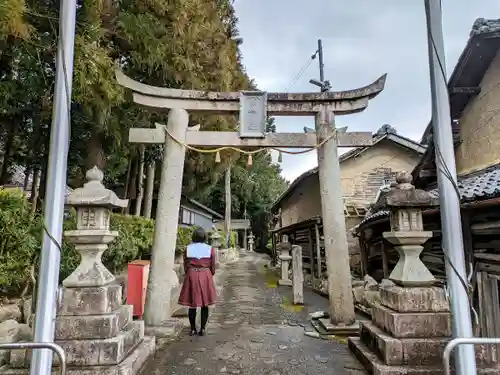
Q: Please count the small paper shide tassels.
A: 3